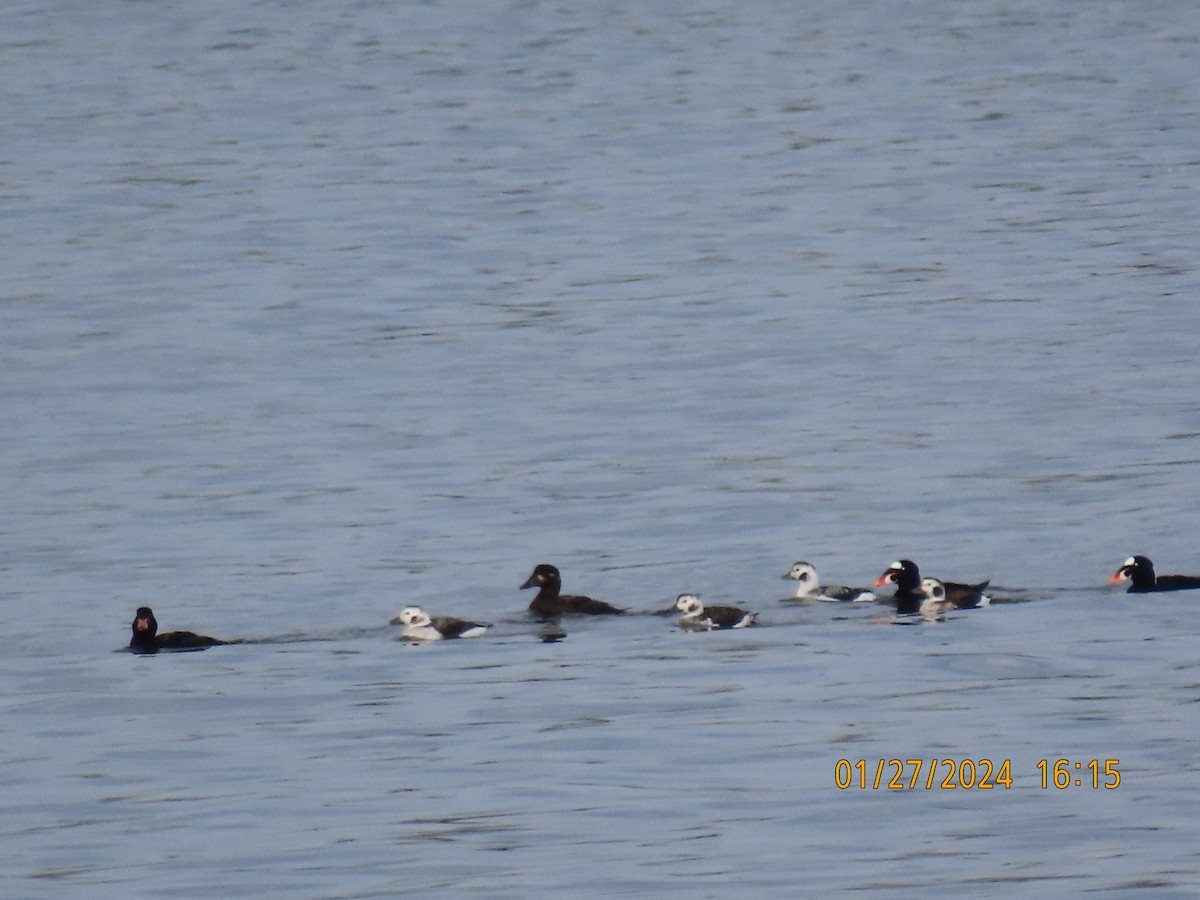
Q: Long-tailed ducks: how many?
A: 4